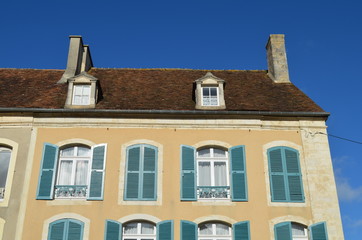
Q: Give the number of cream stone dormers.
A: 2